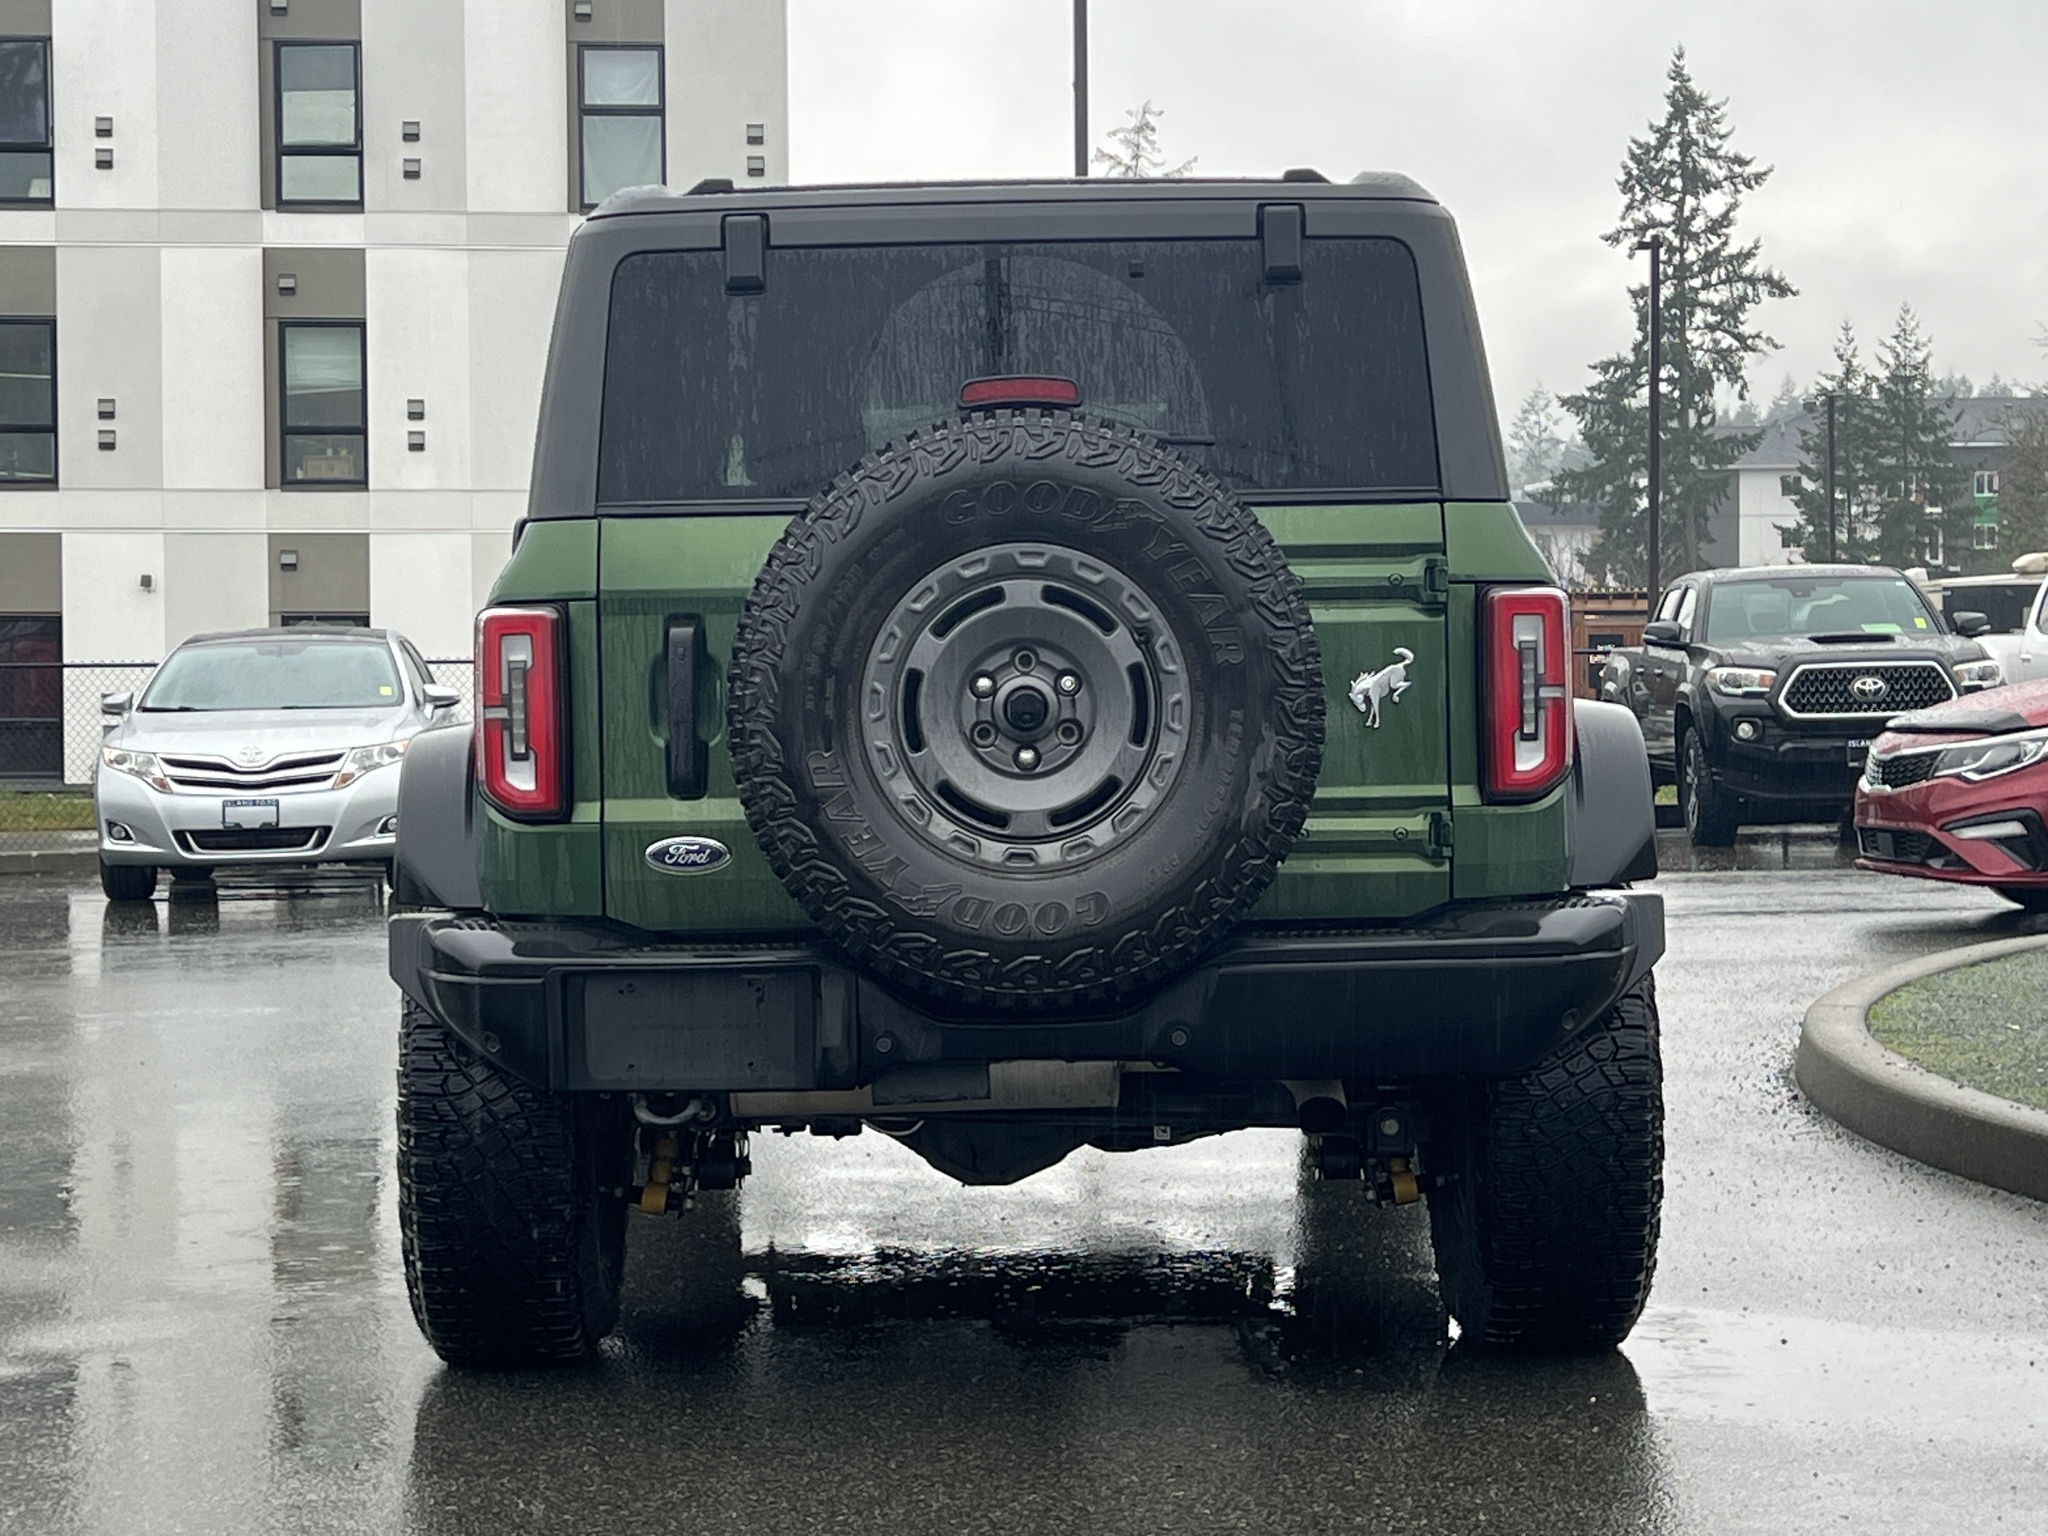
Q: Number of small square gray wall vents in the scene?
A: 14